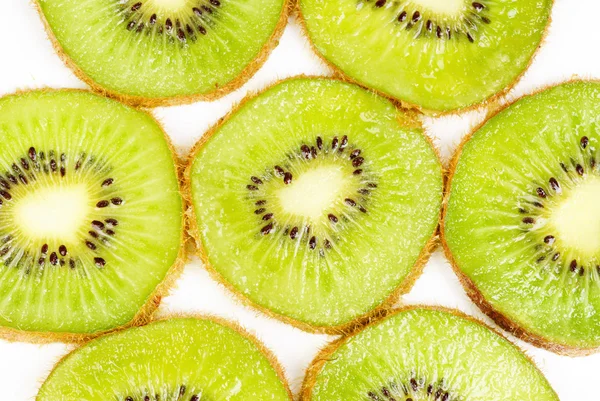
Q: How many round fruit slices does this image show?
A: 7